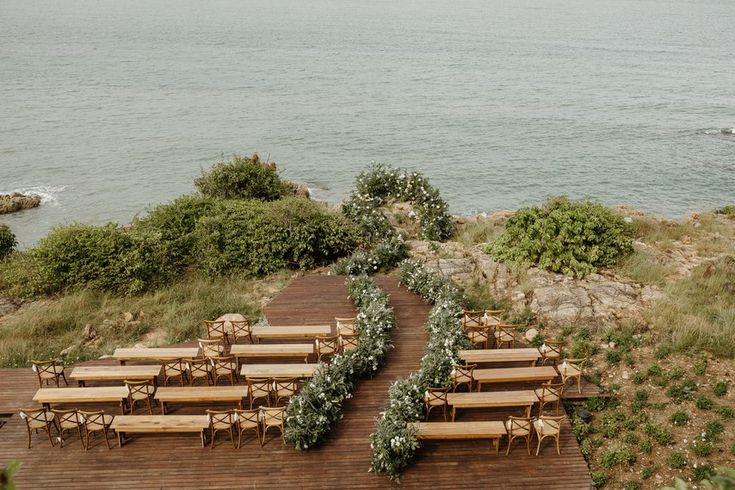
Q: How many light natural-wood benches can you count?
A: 12